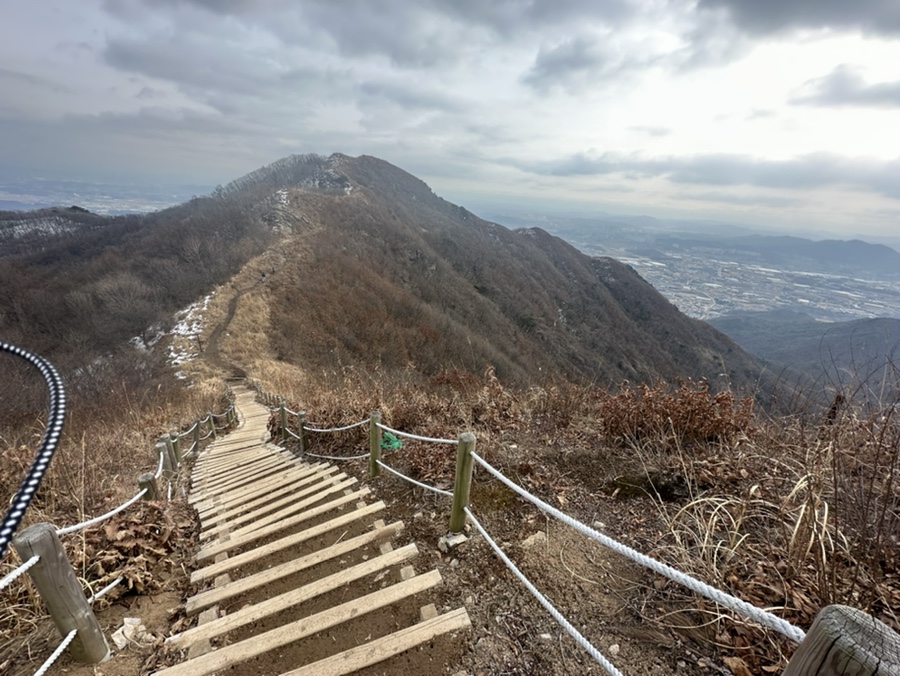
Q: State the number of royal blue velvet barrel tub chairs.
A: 0